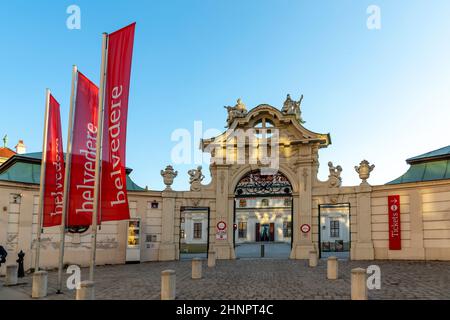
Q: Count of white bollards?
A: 9